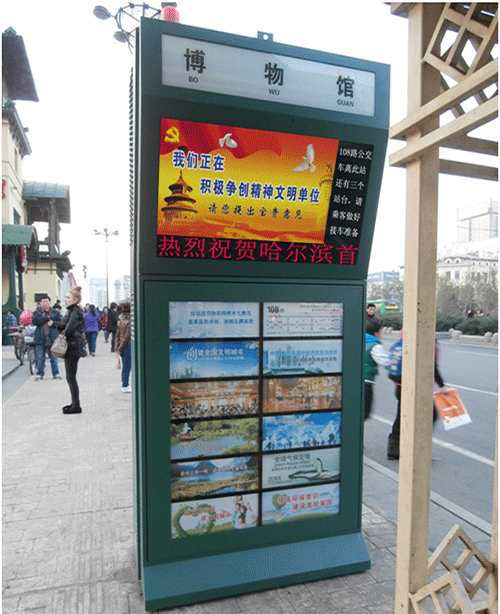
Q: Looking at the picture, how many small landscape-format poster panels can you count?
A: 12